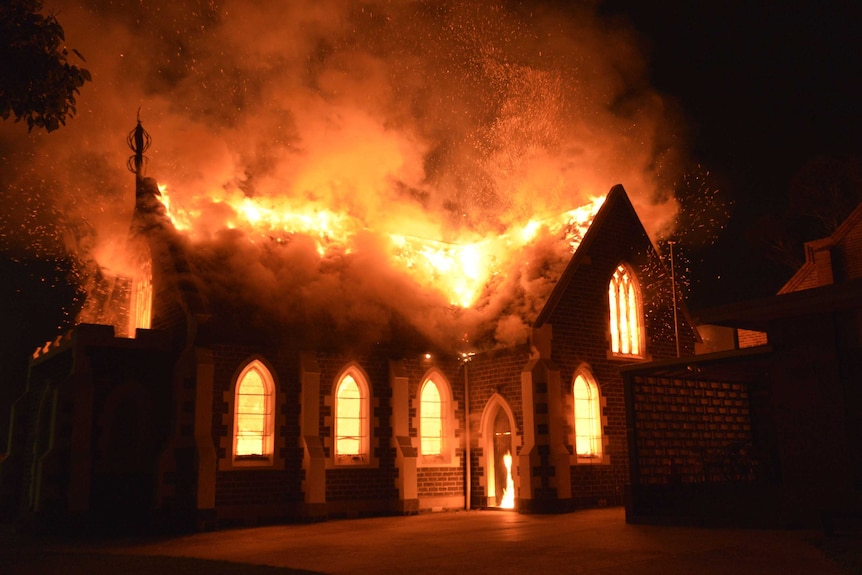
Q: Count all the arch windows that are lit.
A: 5